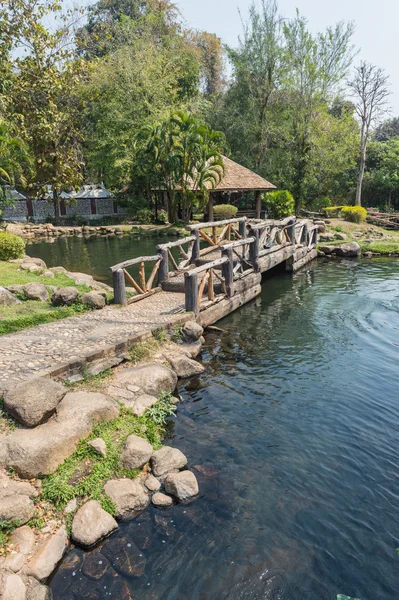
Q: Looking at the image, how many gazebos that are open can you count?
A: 1